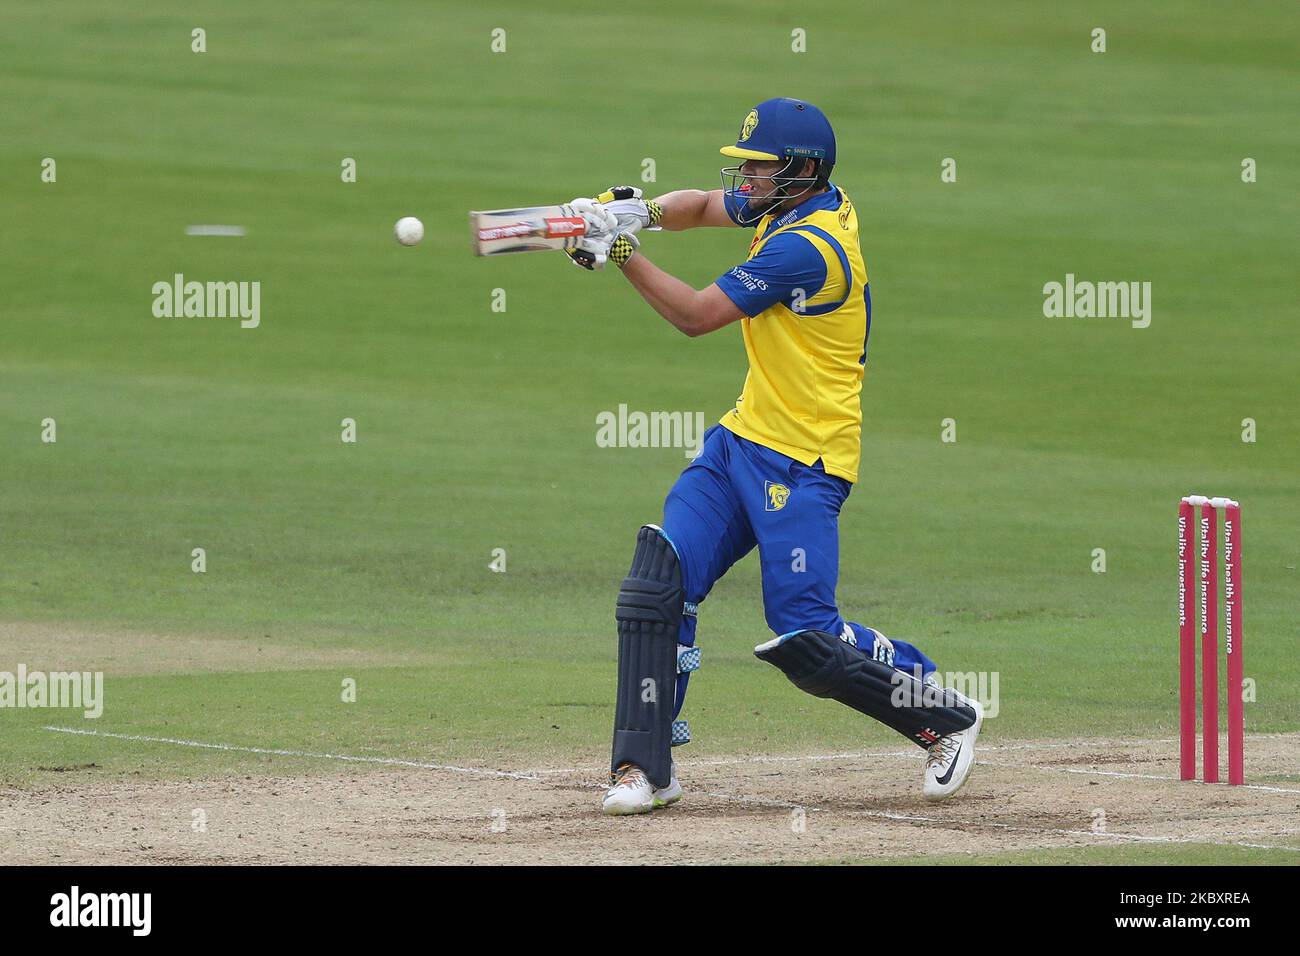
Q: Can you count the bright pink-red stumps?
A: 3